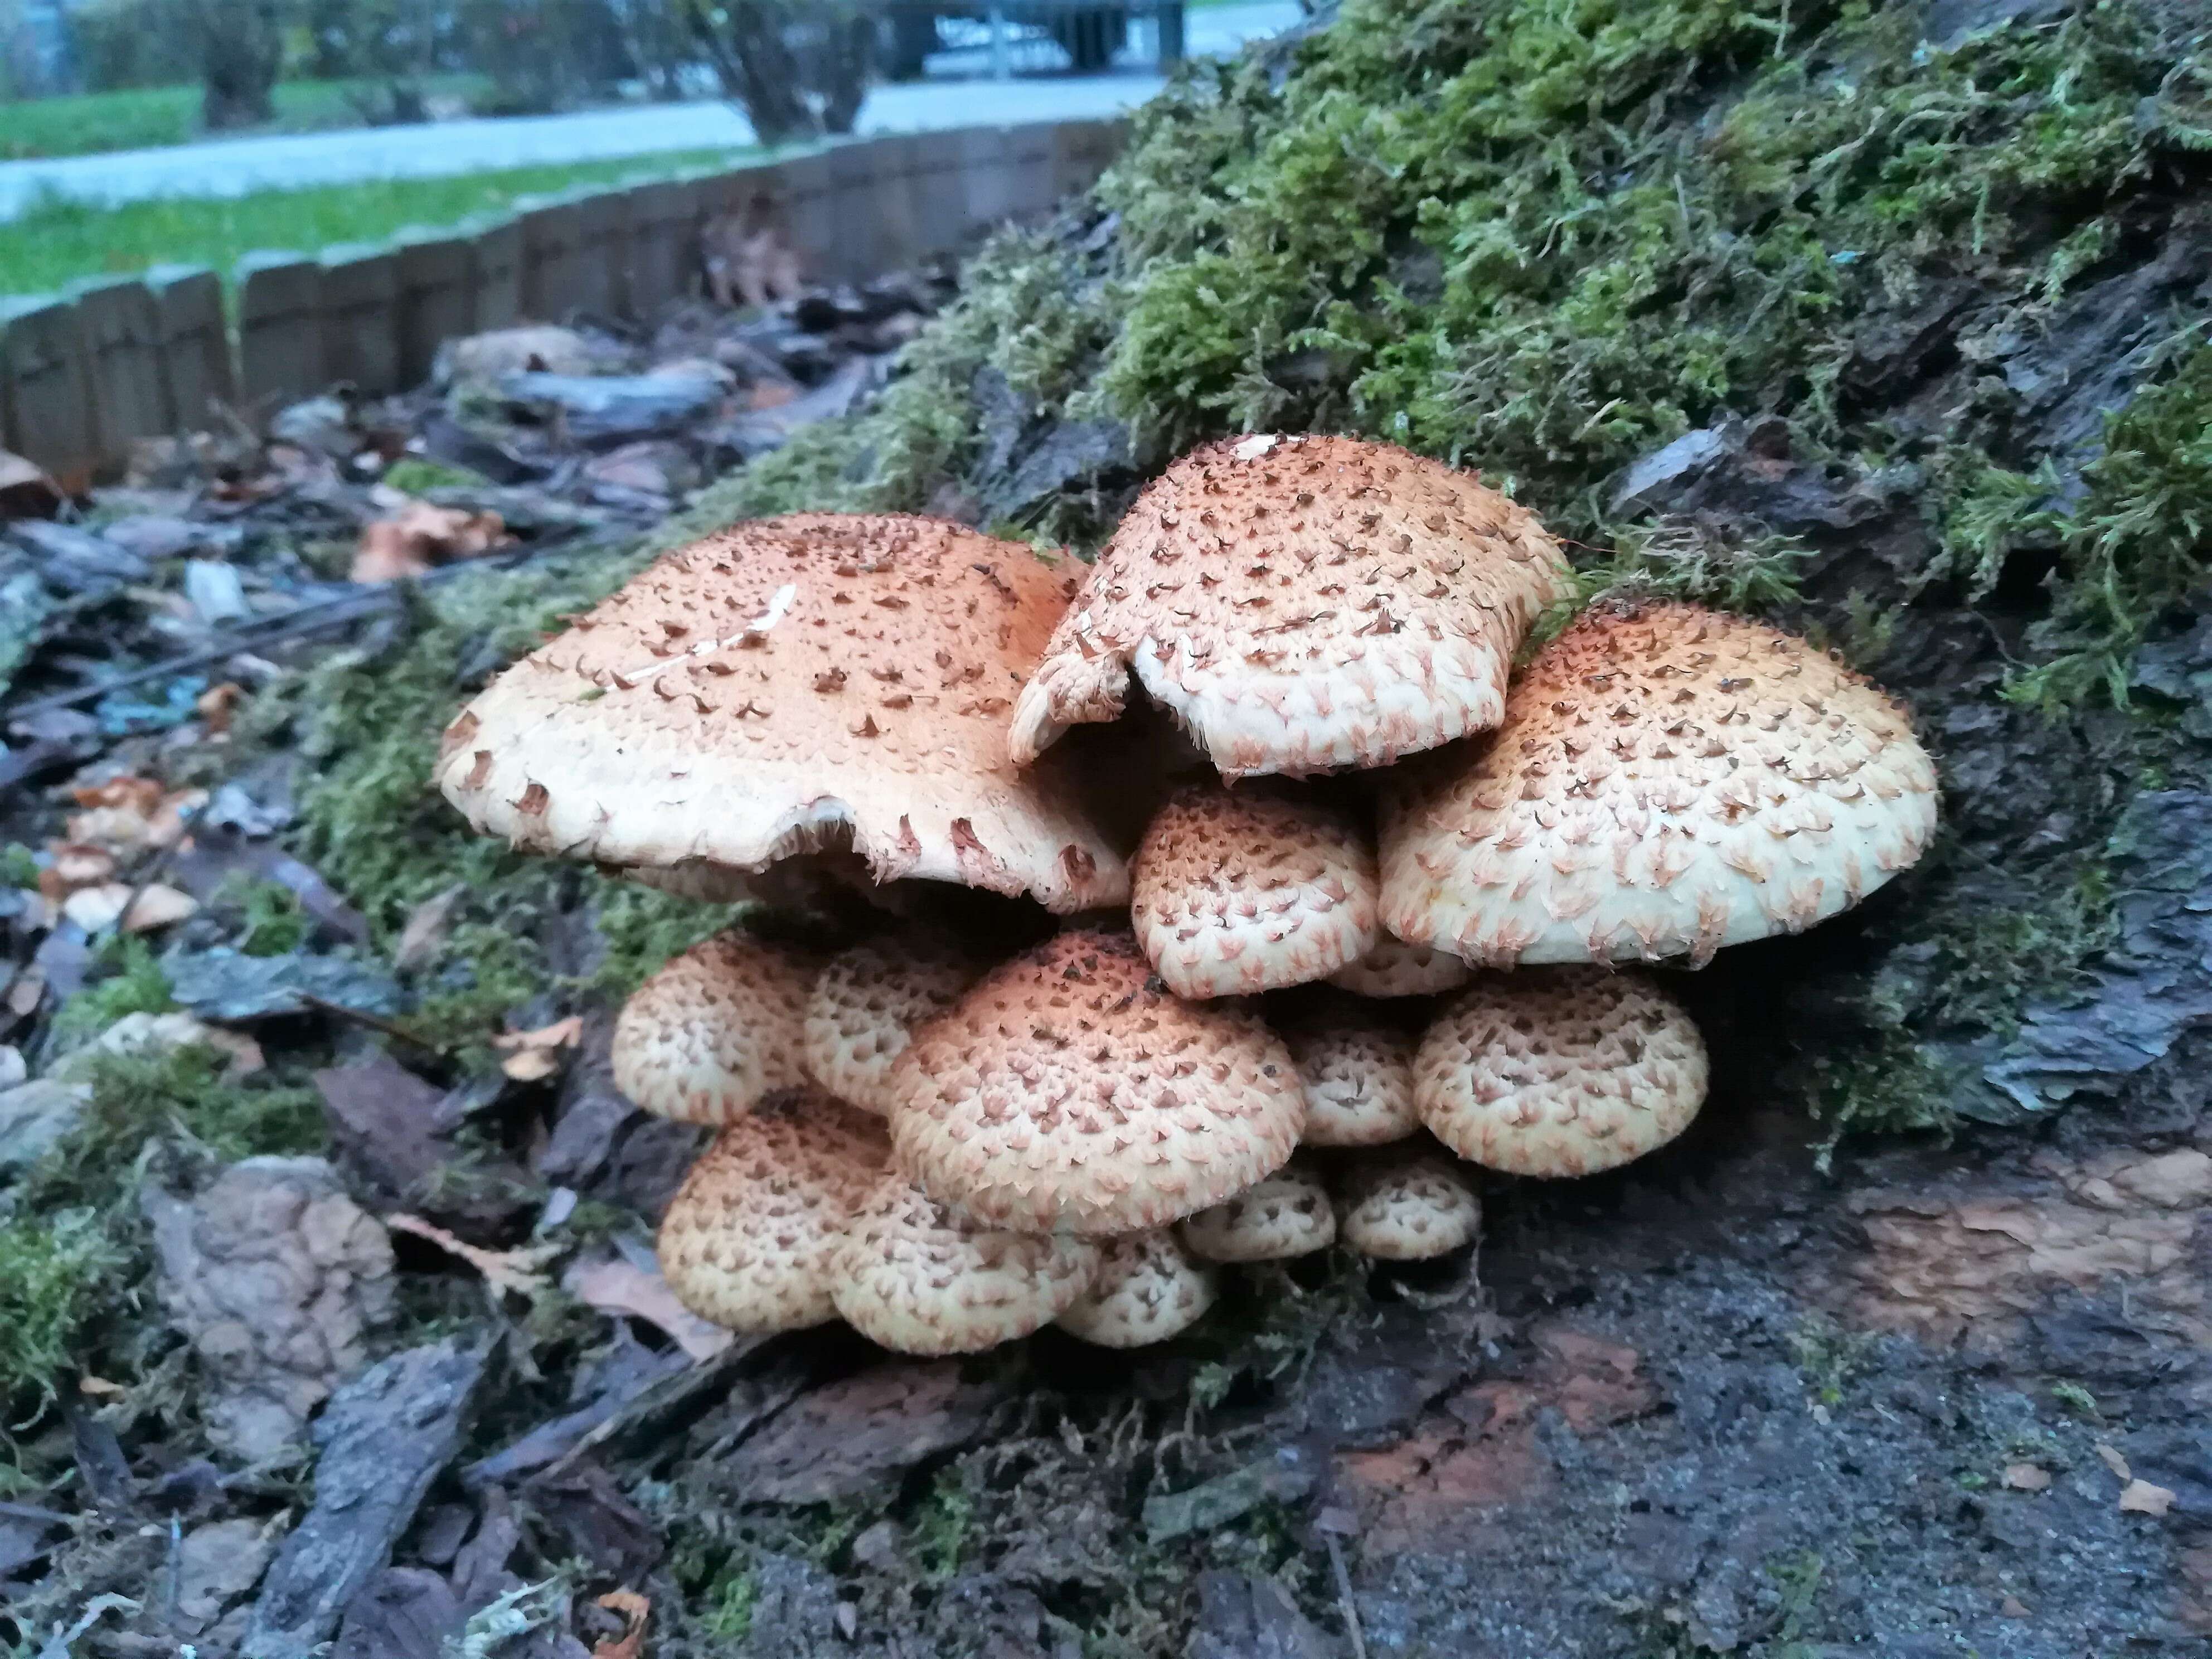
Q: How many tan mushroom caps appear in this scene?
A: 15